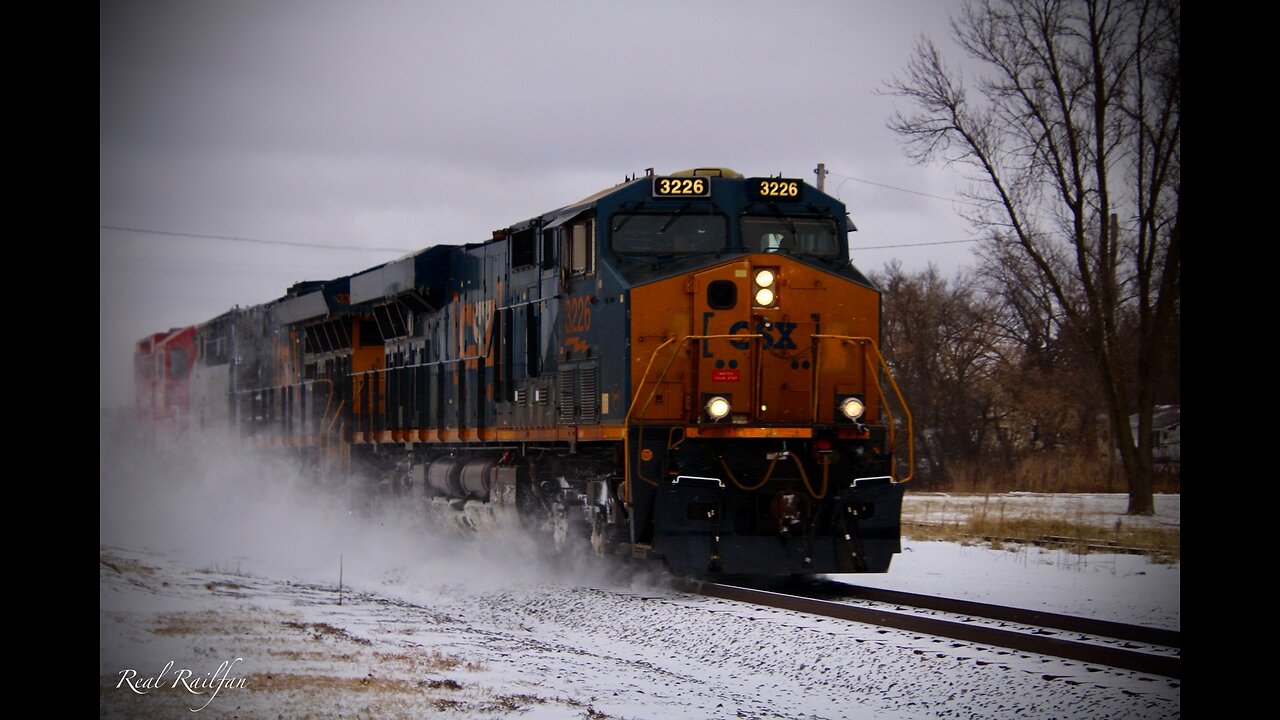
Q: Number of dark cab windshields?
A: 2